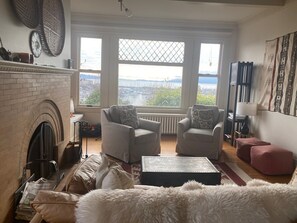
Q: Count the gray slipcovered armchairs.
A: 2